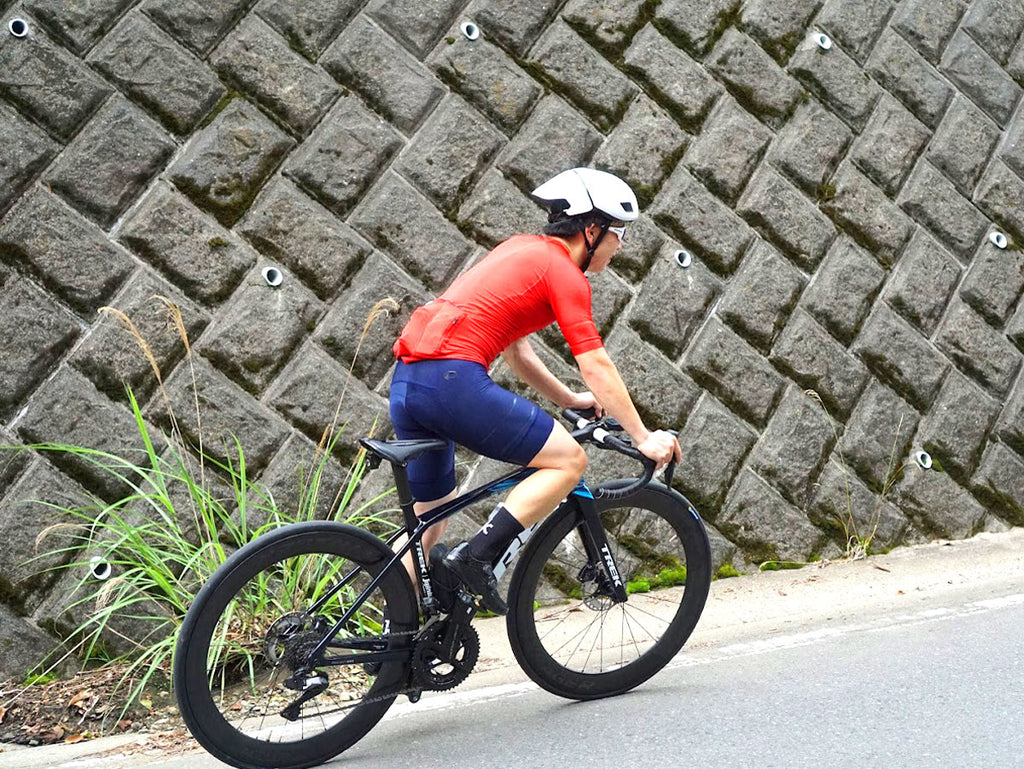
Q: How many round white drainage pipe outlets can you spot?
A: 8